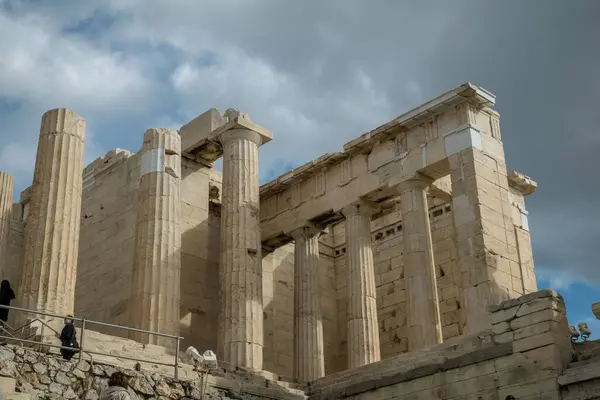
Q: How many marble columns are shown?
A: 7